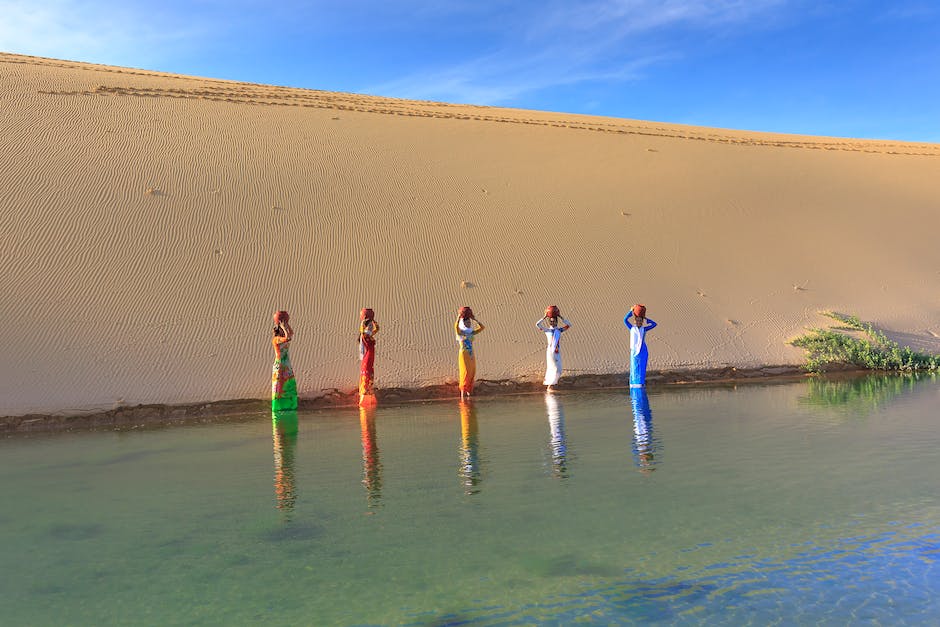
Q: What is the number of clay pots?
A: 5